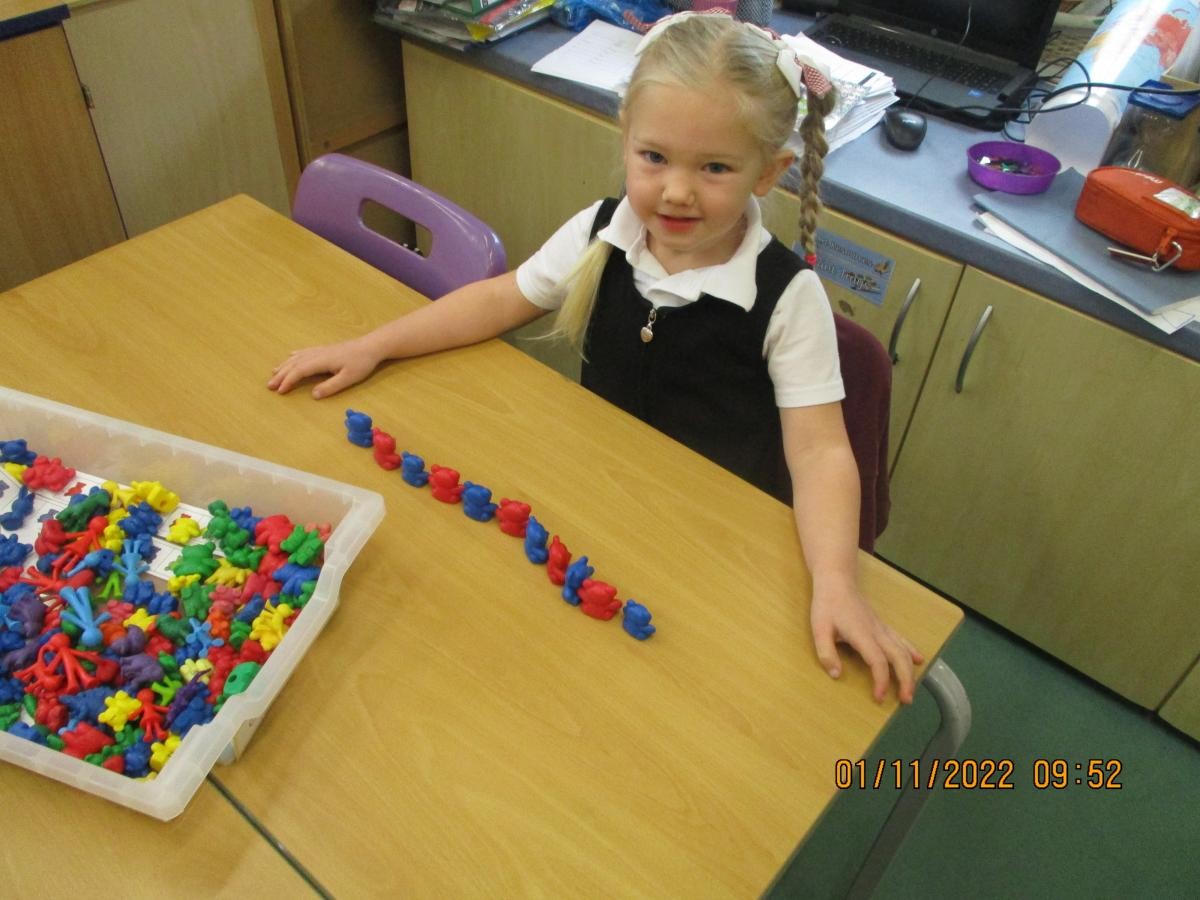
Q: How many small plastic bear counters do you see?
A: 11